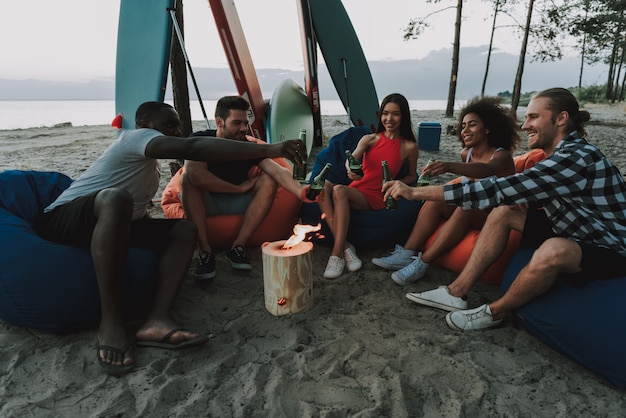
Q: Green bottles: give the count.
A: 5